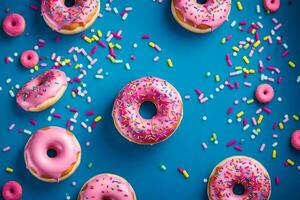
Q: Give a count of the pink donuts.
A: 13